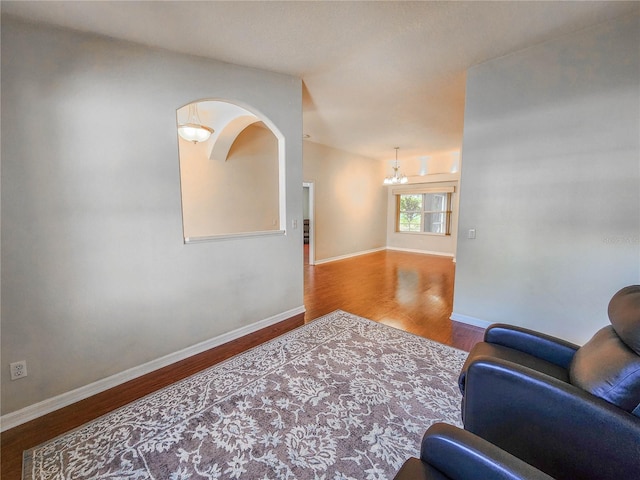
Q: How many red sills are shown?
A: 0